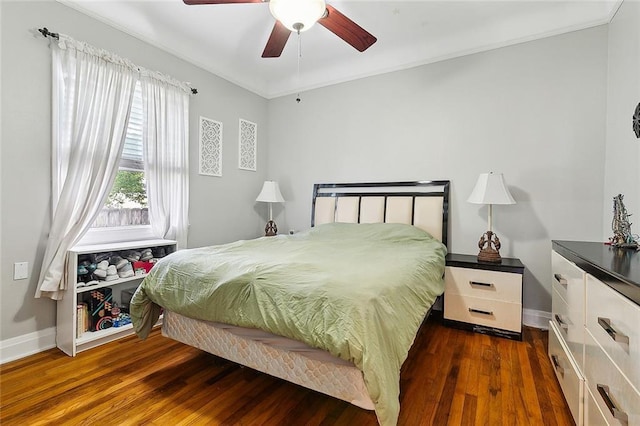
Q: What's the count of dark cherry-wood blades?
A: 3